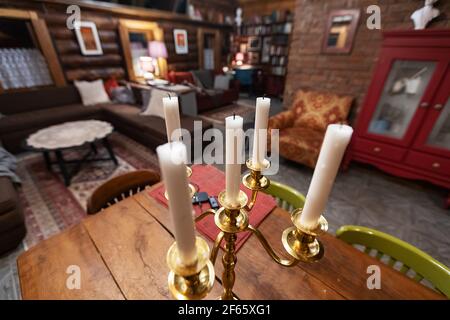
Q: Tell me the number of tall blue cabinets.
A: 0